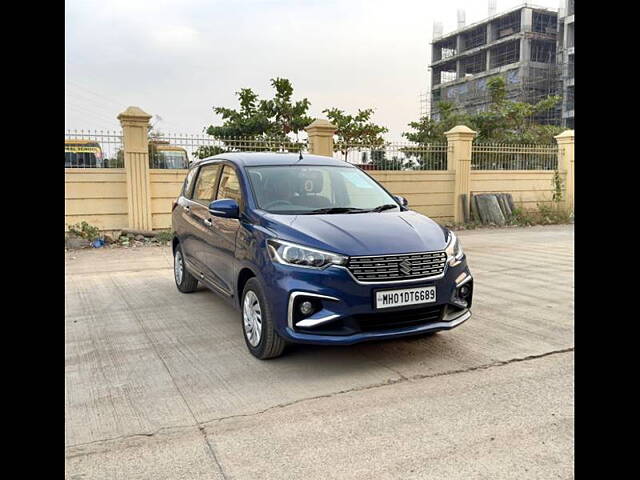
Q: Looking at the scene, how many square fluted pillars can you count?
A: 4